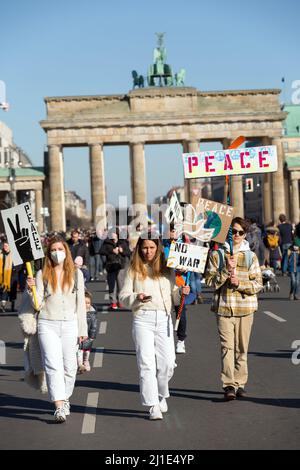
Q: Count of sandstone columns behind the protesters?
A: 6